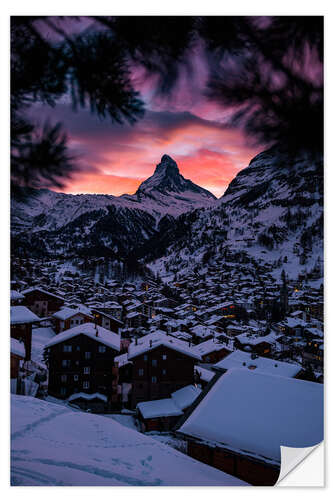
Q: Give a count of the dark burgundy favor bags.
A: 0